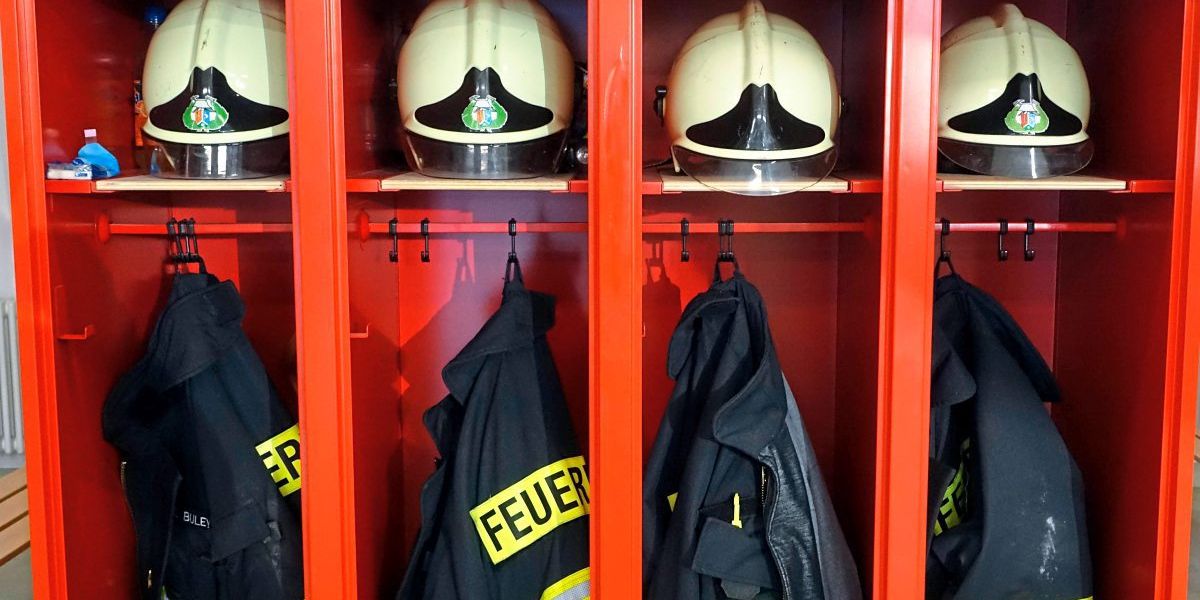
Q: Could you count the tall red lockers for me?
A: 4